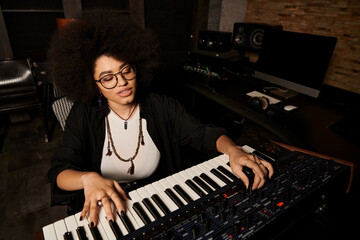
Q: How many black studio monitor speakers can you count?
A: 2